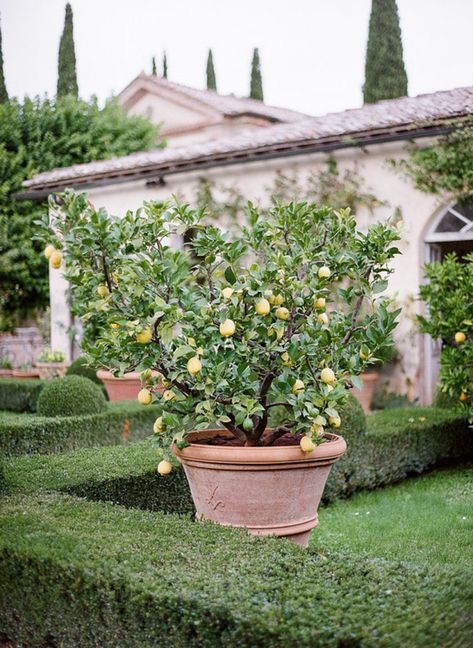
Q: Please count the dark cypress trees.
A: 7